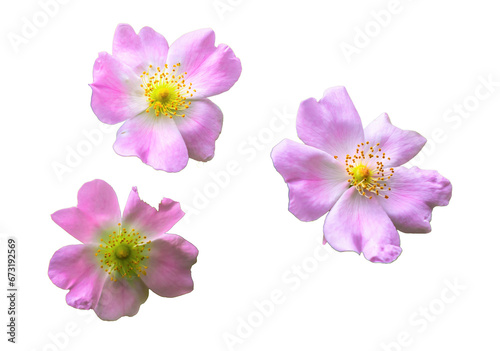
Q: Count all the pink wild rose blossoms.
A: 3